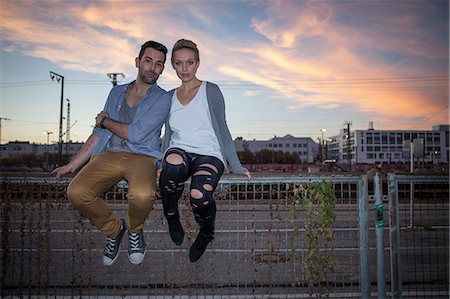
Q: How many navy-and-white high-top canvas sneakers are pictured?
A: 2